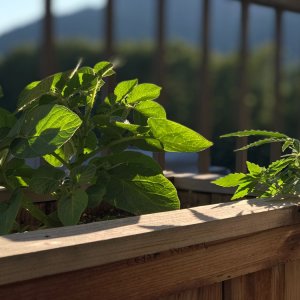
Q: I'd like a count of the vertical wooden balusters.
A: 6